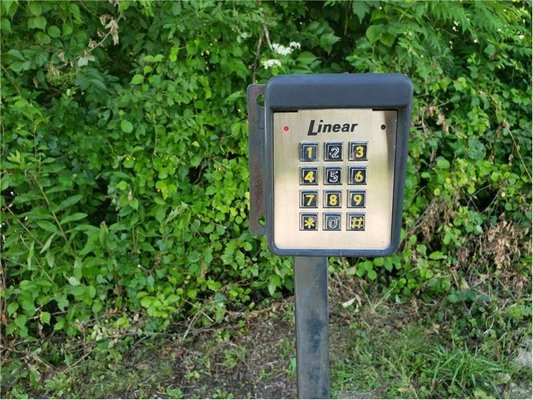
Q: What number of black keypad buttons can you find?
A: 12